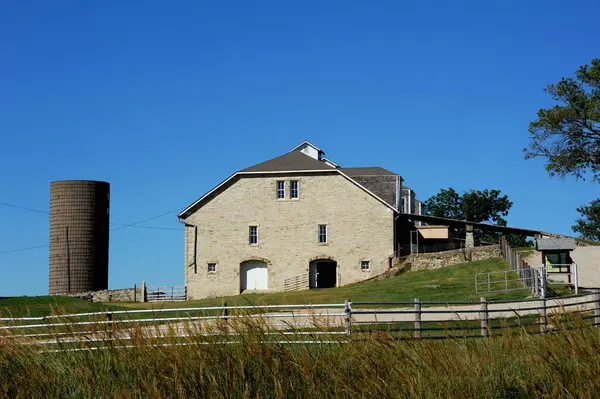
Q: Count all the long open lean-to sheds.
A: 1